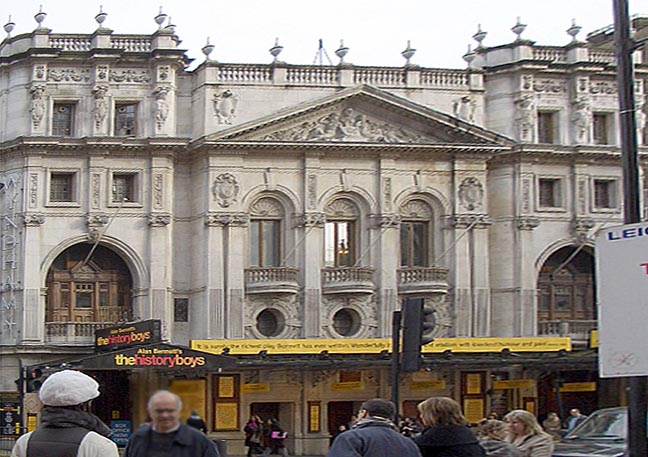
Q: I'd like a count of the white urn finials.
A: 13